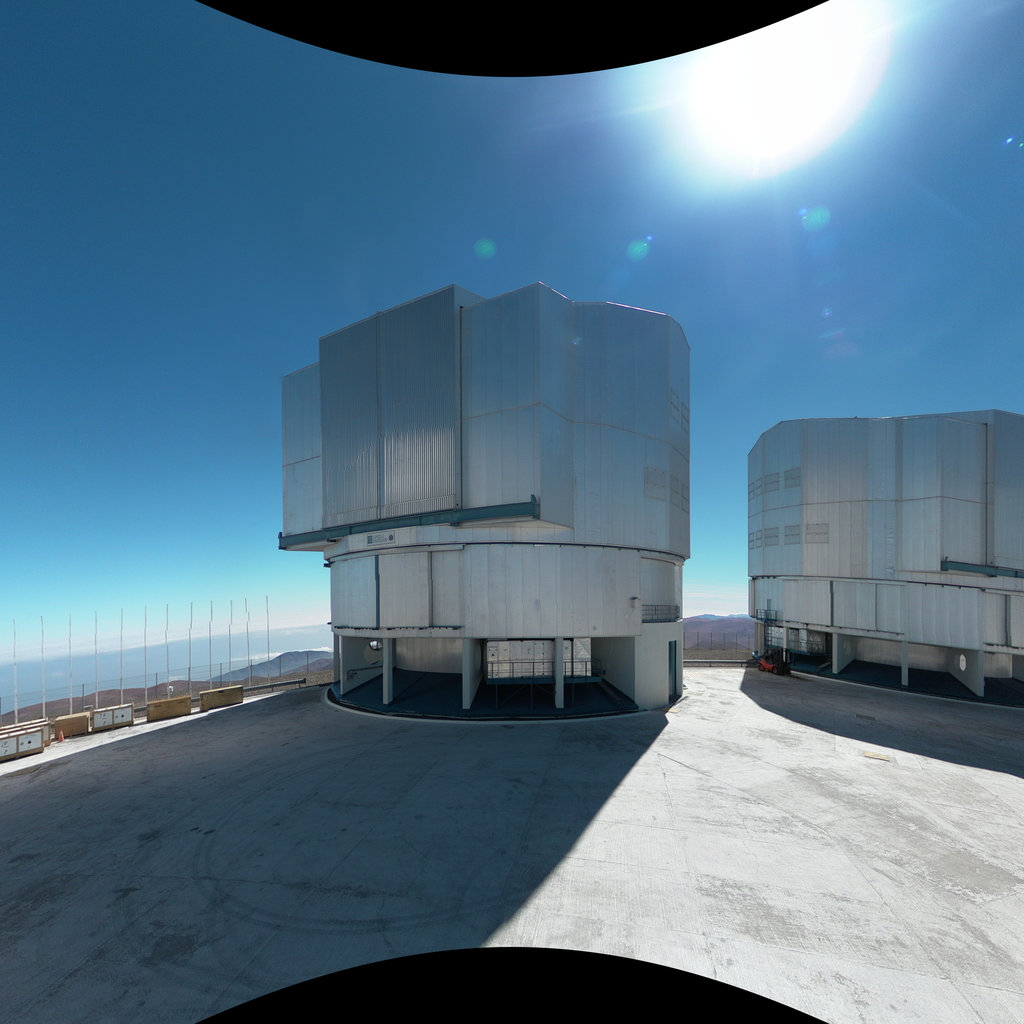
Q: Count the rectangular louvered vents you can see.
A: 14